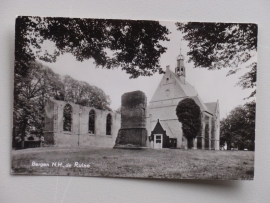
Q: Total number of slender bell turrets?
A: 1